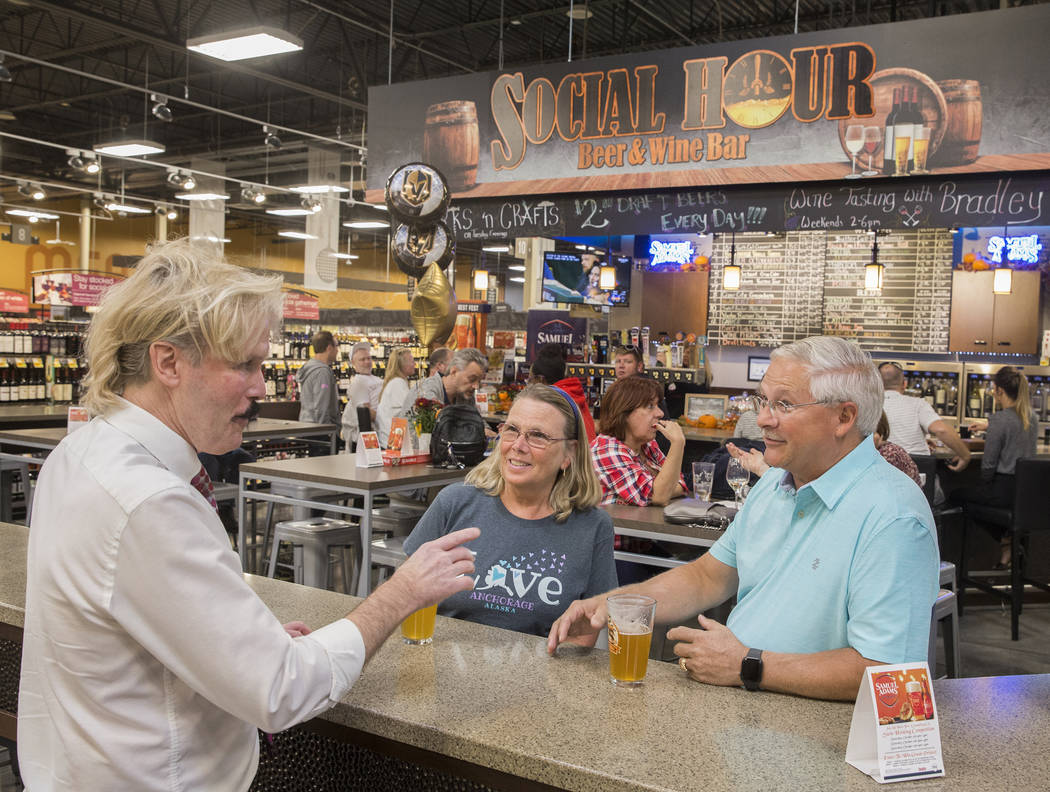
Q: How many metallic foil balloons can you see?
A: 3